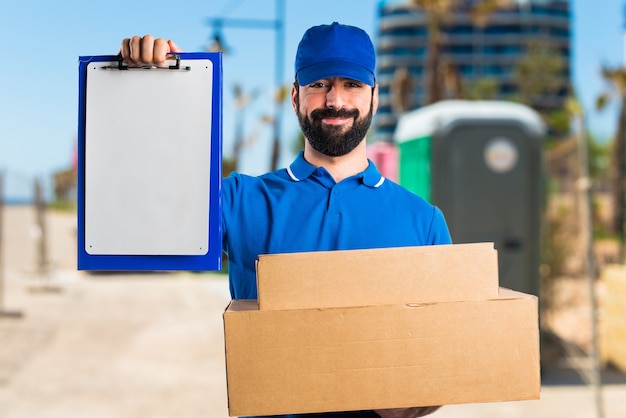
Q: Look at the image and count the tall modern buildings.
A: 1